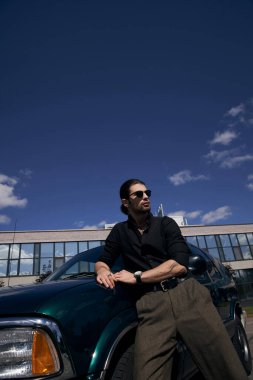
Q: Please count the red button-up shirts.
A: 0